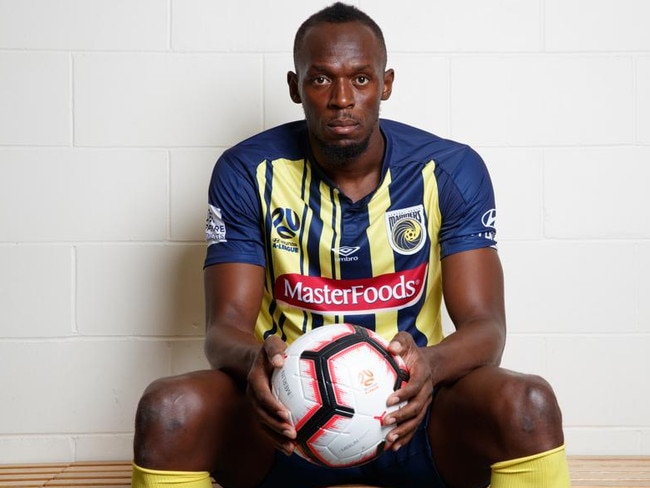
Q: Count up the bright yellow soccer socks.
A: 2